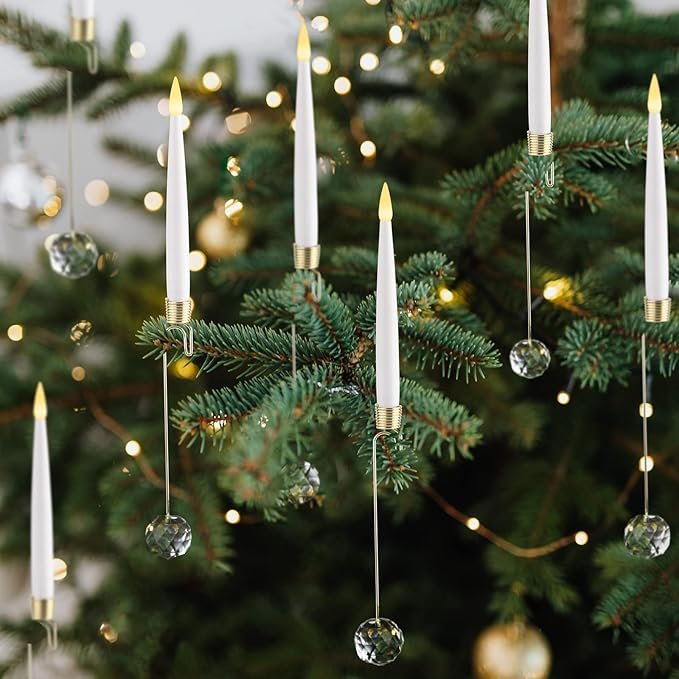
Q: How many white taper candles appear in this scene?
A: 7